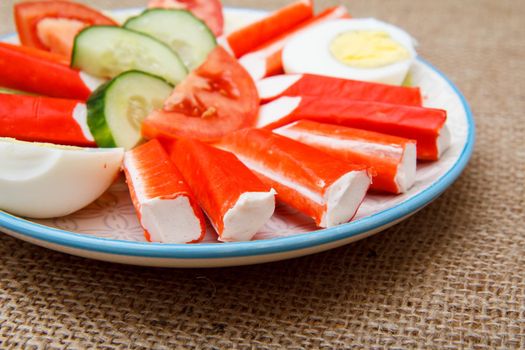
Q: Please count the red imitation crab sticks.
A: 10